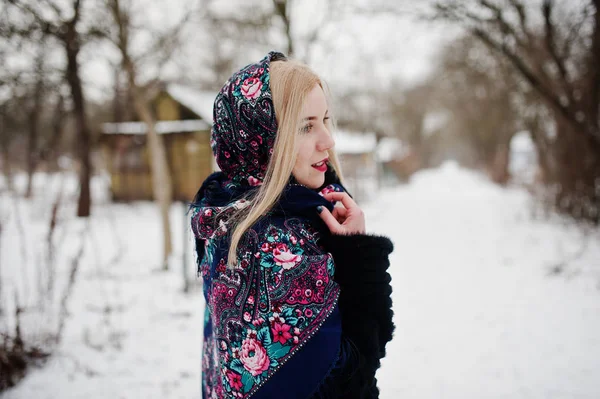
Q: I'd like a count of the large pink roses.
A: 3